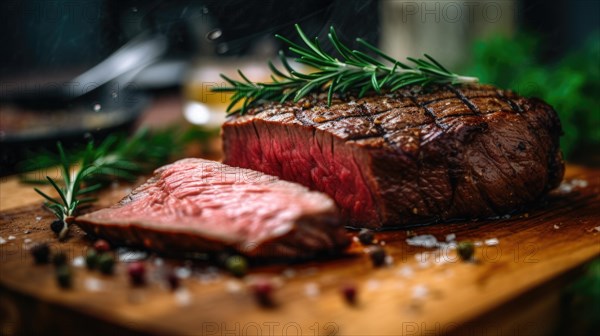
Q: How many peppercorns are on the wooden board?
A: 15